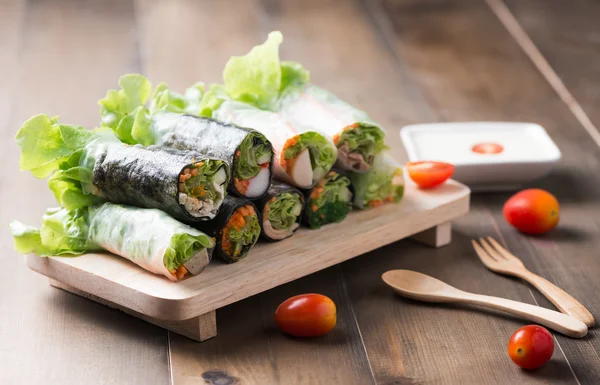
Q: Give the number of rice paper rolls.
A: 4